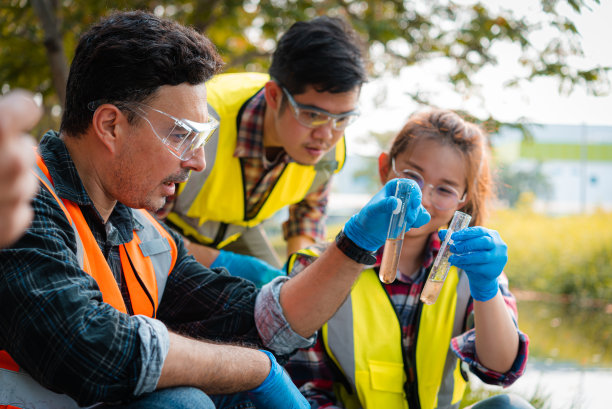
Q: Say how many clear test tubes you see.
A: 2